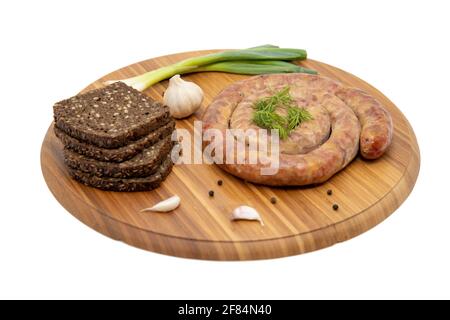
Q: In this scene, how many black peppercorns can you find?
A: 5